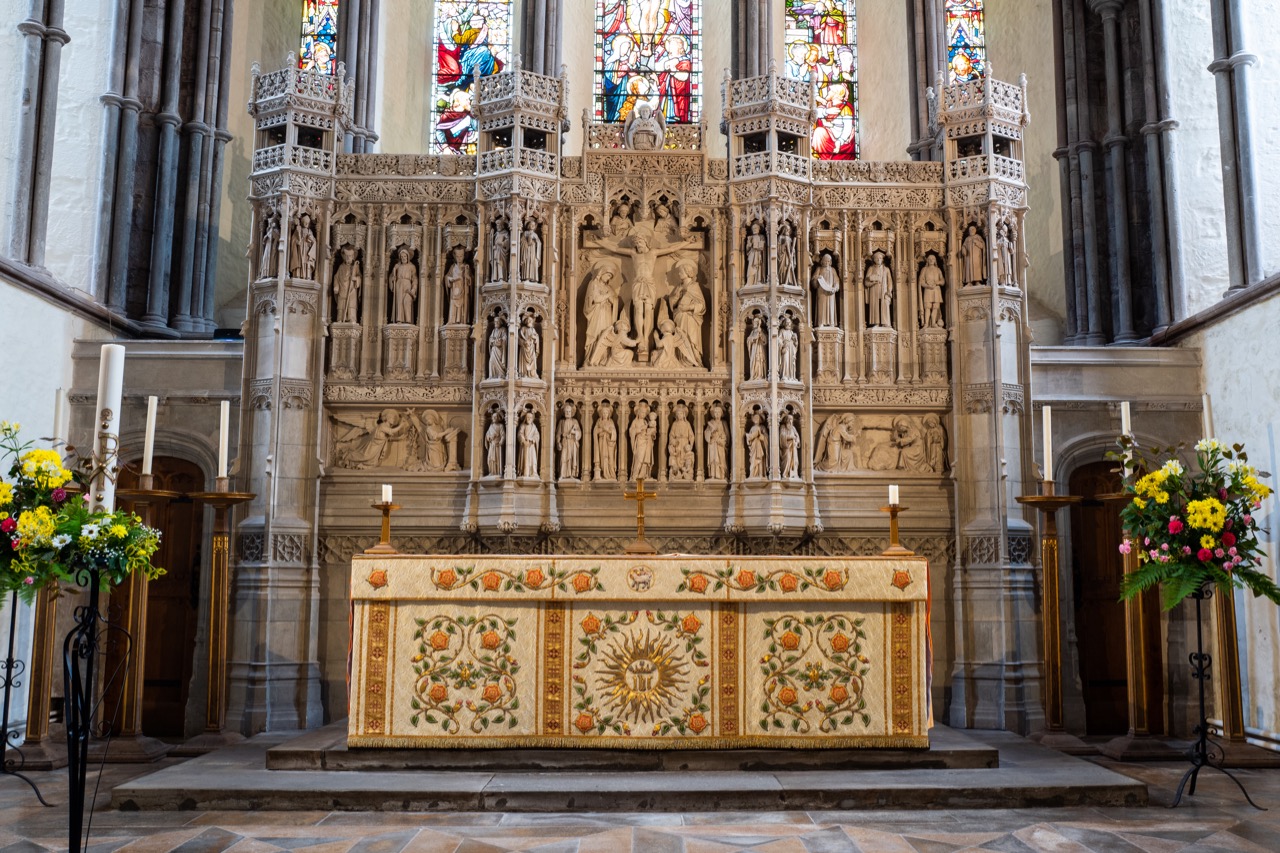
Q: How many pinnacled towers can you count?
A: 4